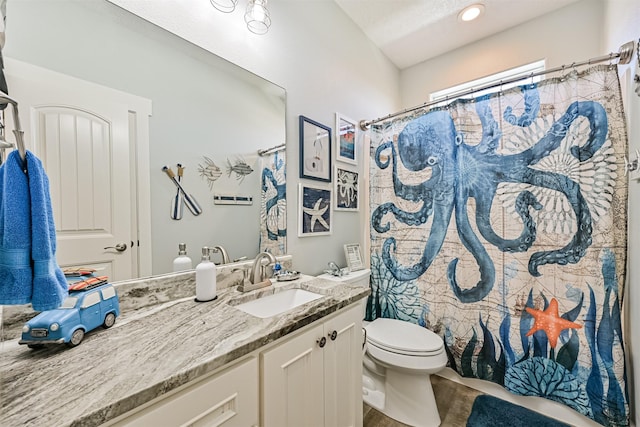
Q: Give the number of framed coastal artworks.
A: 4